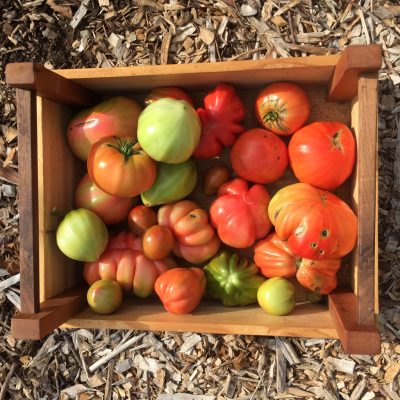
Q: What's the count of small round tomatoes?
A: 5